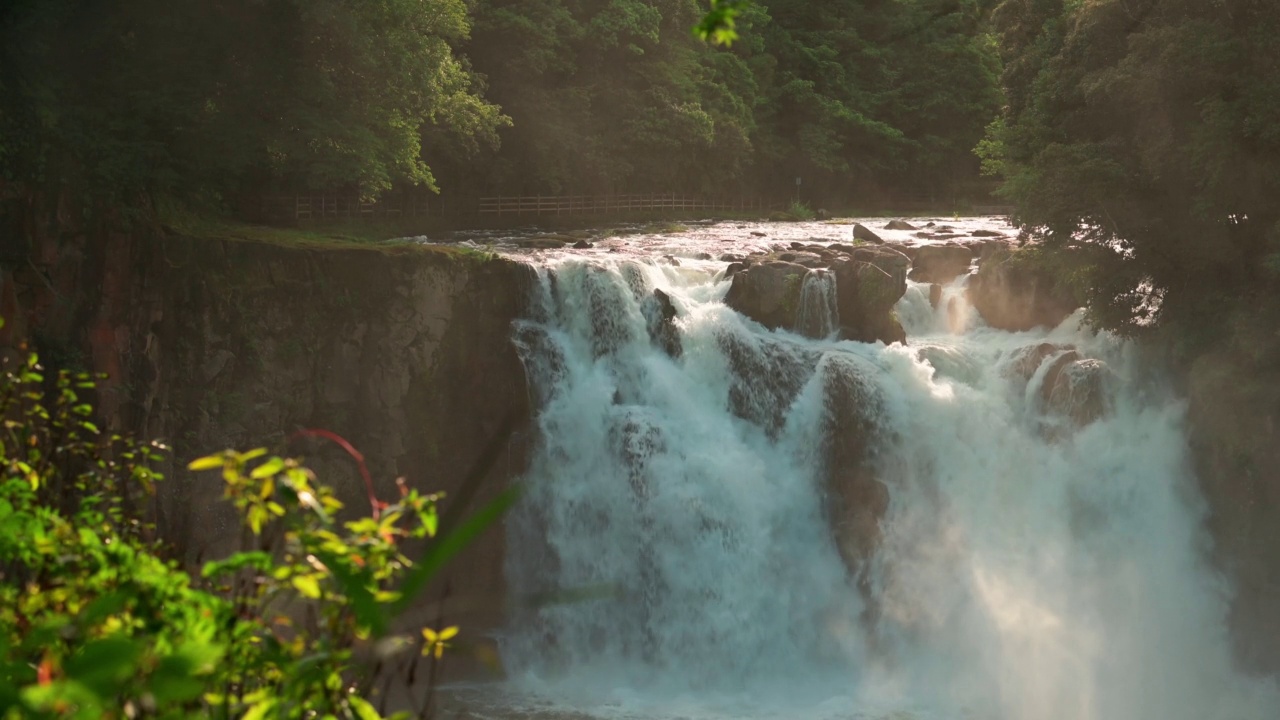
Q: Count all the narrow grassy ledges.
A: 1